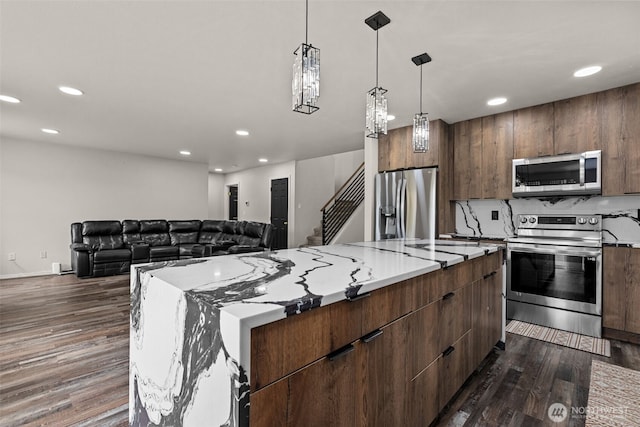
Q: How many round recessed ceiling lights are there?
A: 10